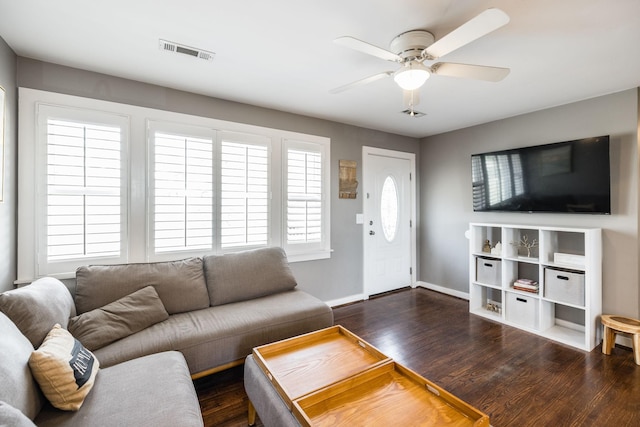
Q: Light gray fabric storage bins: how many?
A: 3